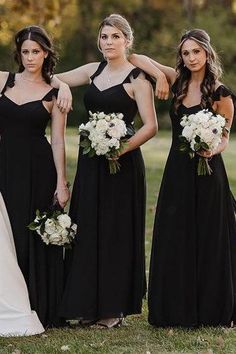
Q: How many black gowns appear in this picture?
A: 3